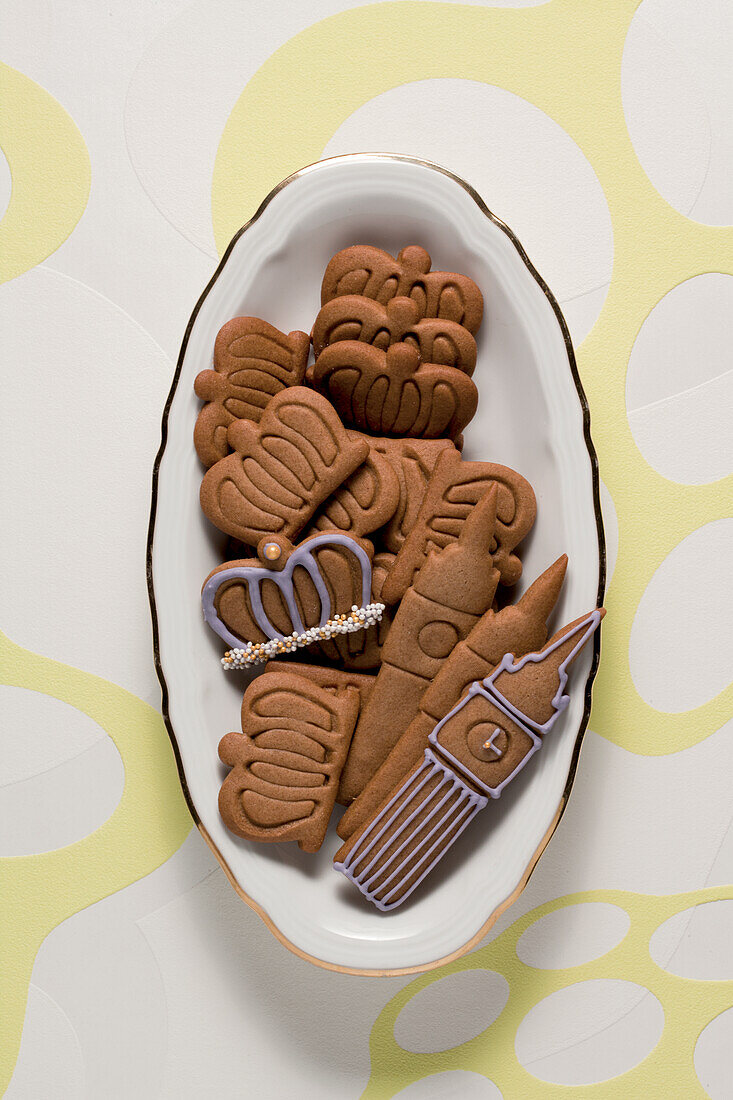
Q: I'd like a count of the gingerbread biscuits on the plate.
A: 15